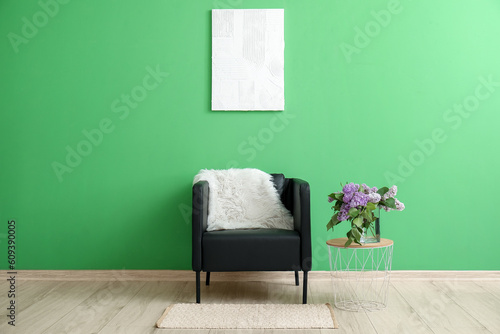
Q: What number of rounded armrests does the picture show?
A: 2